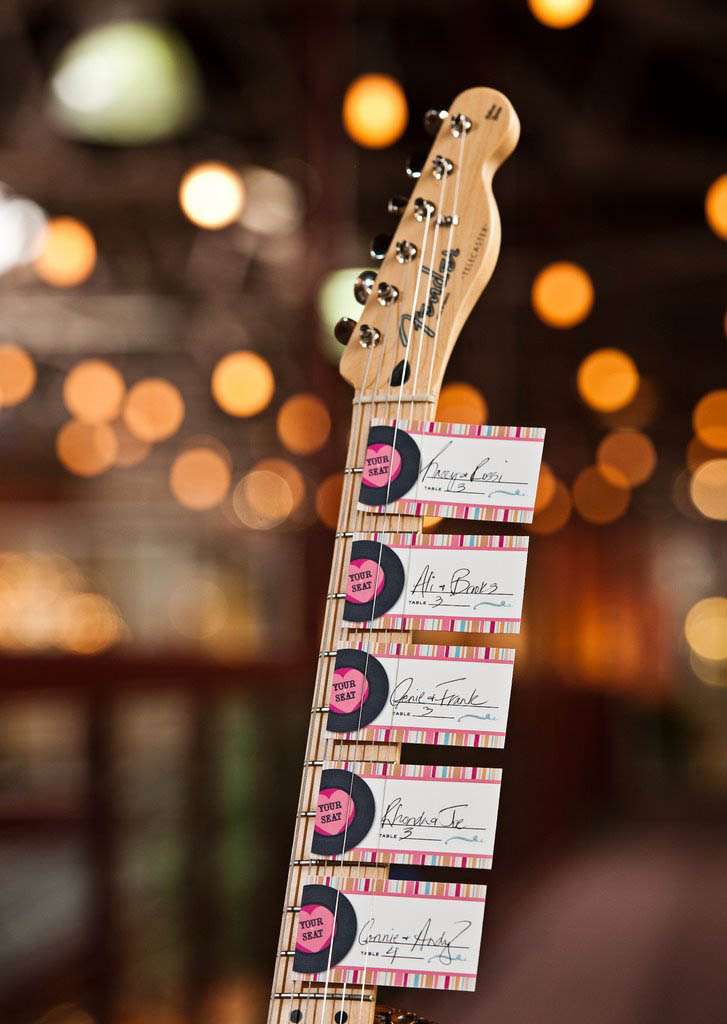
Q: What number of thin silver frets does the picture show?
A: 11